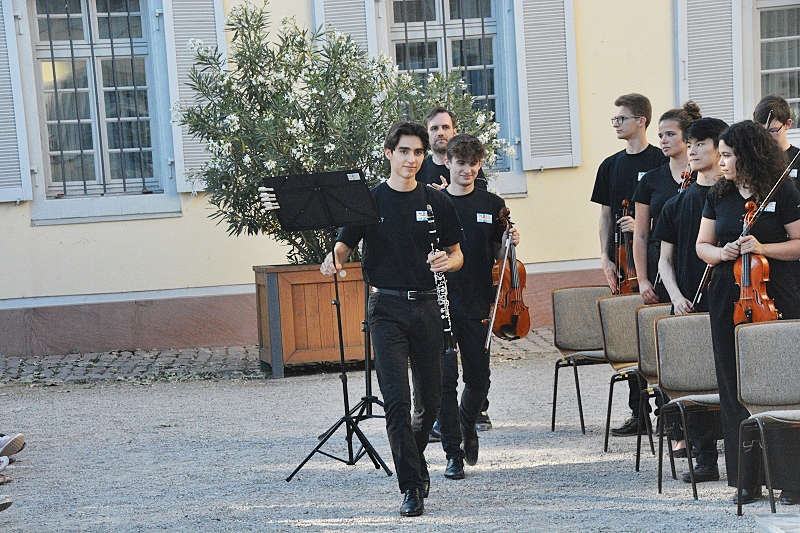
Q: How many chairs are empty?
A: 5